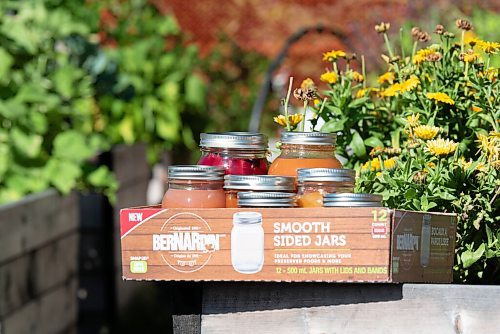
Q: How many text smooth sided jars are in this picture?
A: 1